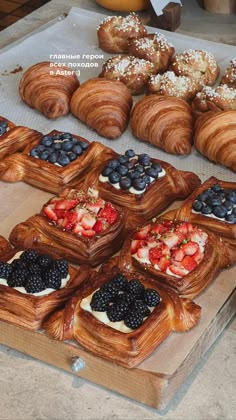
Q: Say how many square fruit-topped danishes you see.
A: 8